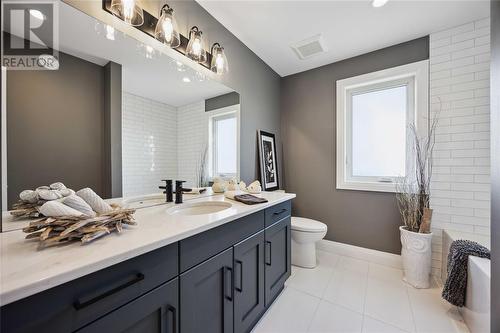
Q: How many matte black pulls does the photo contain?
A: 6